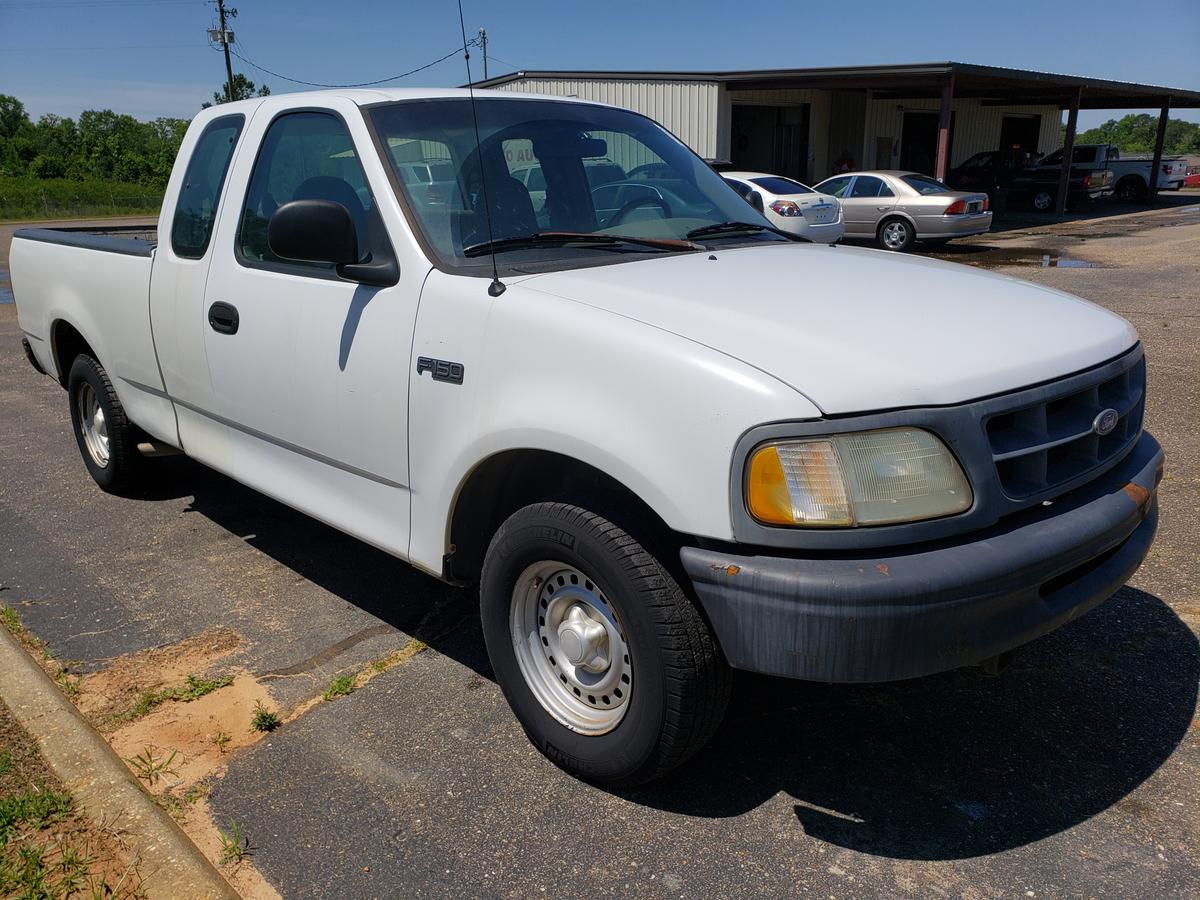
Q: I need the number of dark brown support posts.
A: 3